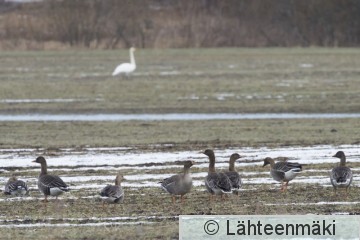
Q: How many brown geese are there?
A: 8